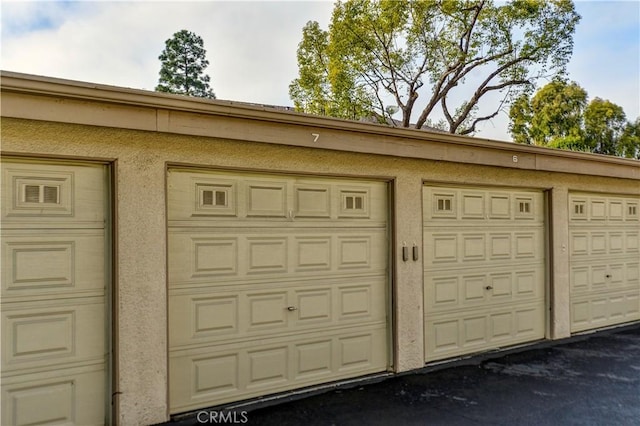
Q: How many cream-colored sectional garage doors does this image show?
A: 4